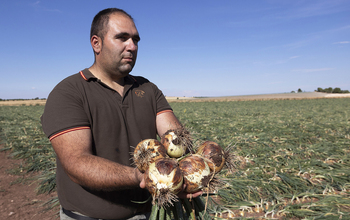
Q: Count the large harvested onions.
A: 5